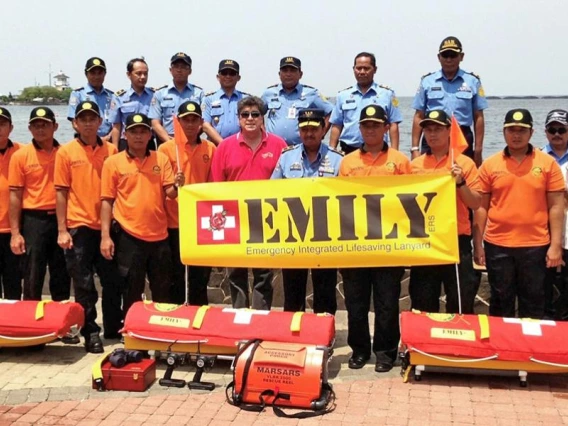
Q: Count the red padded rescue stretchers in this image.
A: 3